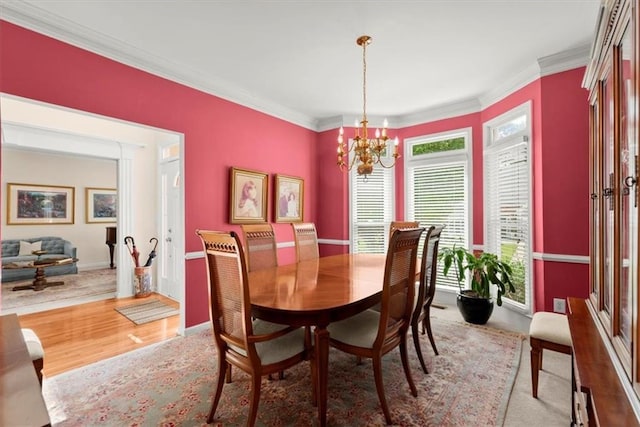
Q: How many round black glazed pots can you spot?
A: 1